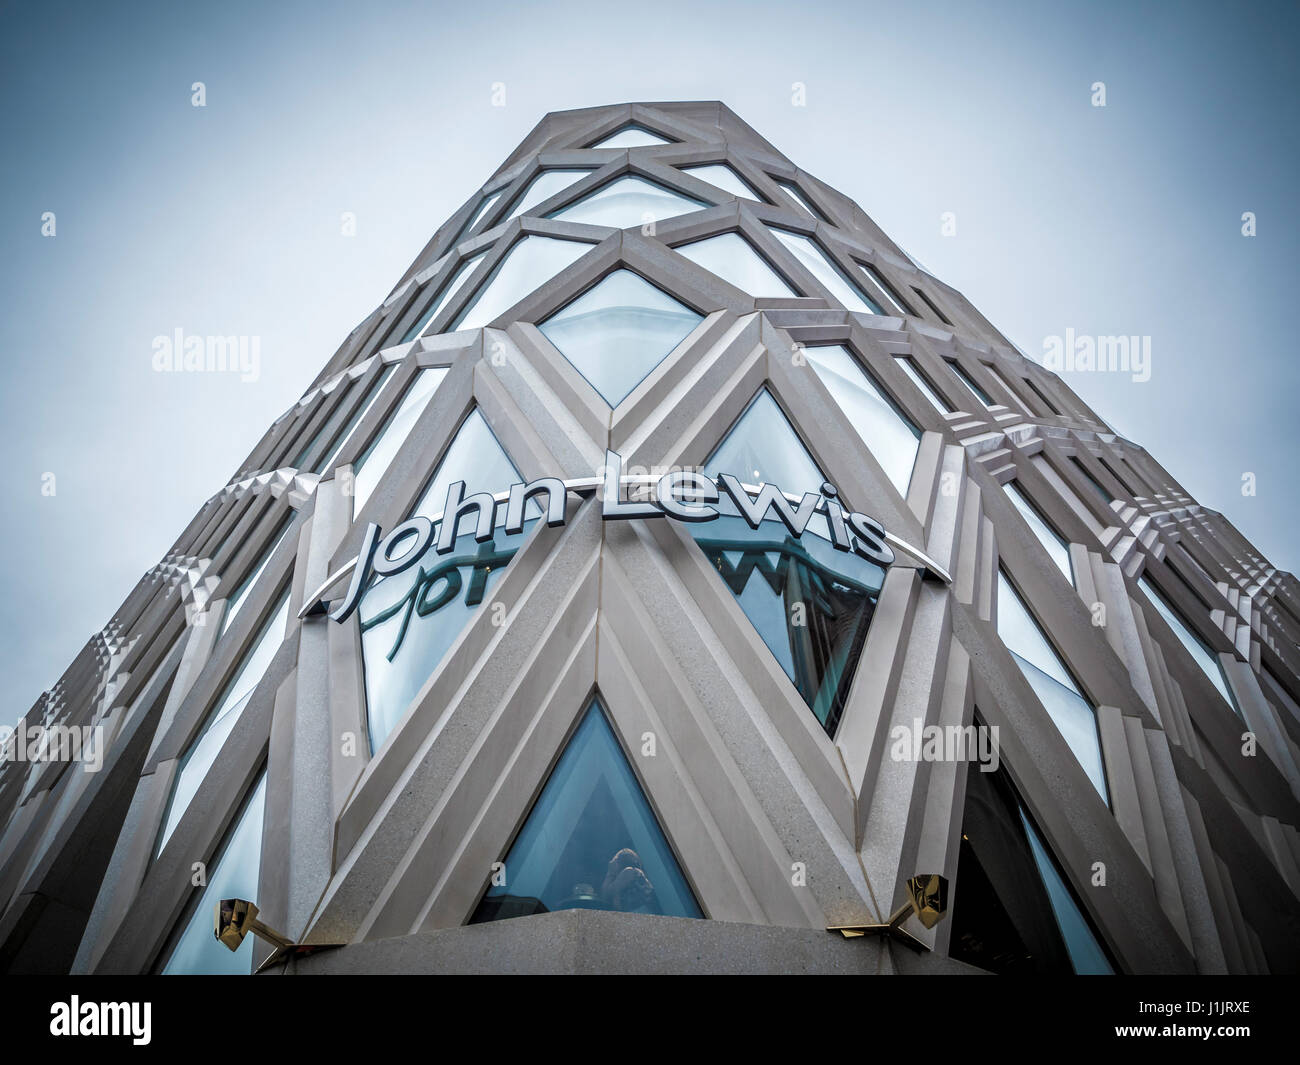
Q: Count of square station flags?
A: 0